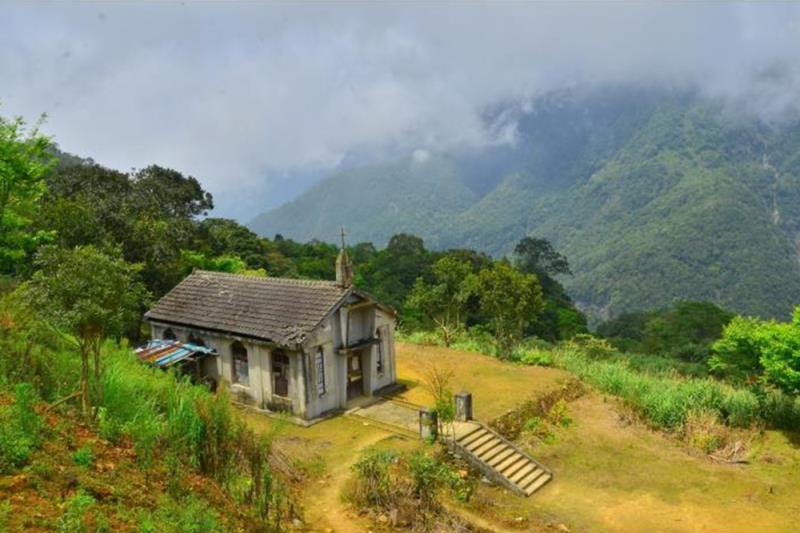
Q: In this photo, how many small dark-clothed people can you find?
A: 0